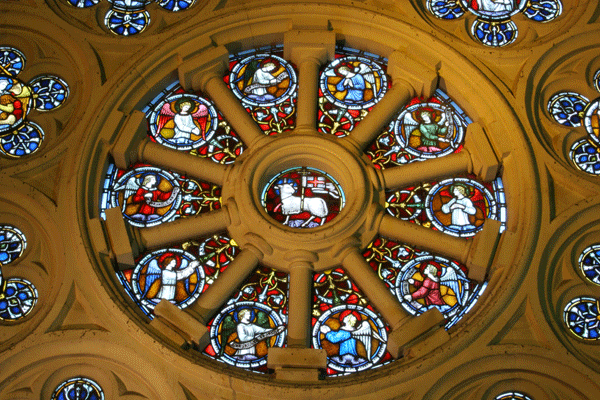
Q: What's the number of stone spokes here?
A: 10